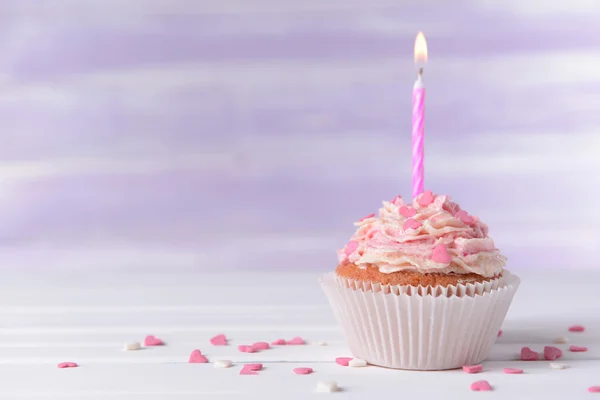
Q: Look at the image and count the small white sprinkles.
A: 7